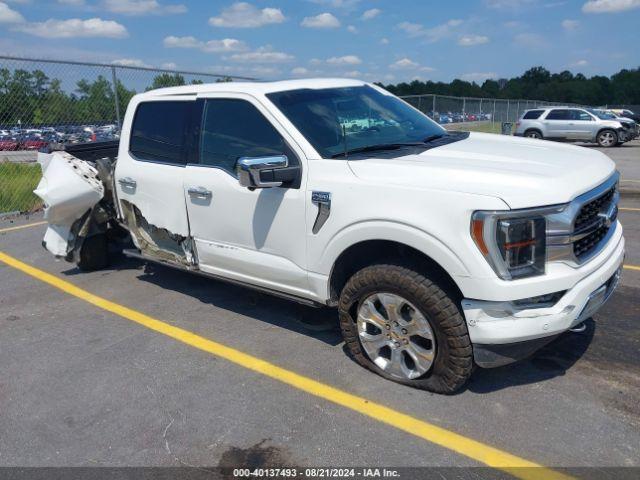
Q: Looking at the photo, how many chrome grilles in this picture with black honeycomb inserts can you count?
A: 1